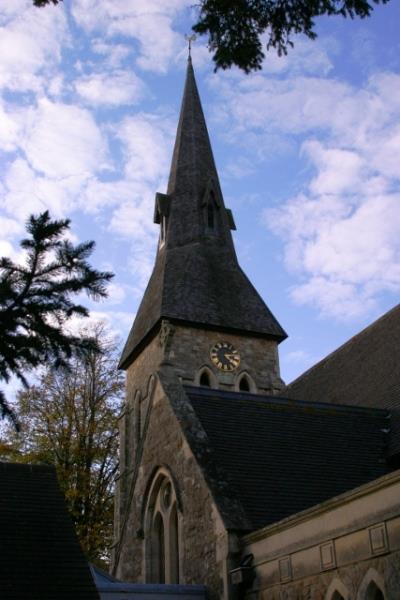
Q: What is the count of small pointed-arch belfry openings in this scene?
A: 2